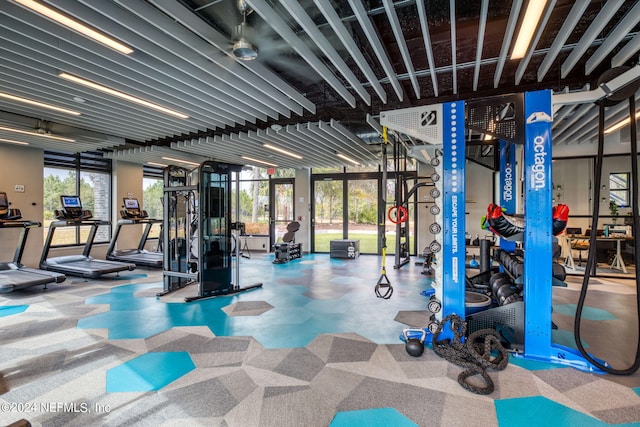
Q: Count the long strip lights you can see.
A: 12